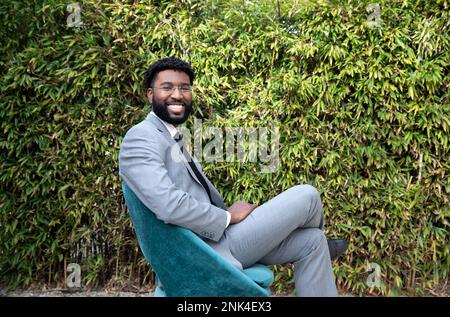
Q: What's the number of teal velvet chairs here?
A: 1